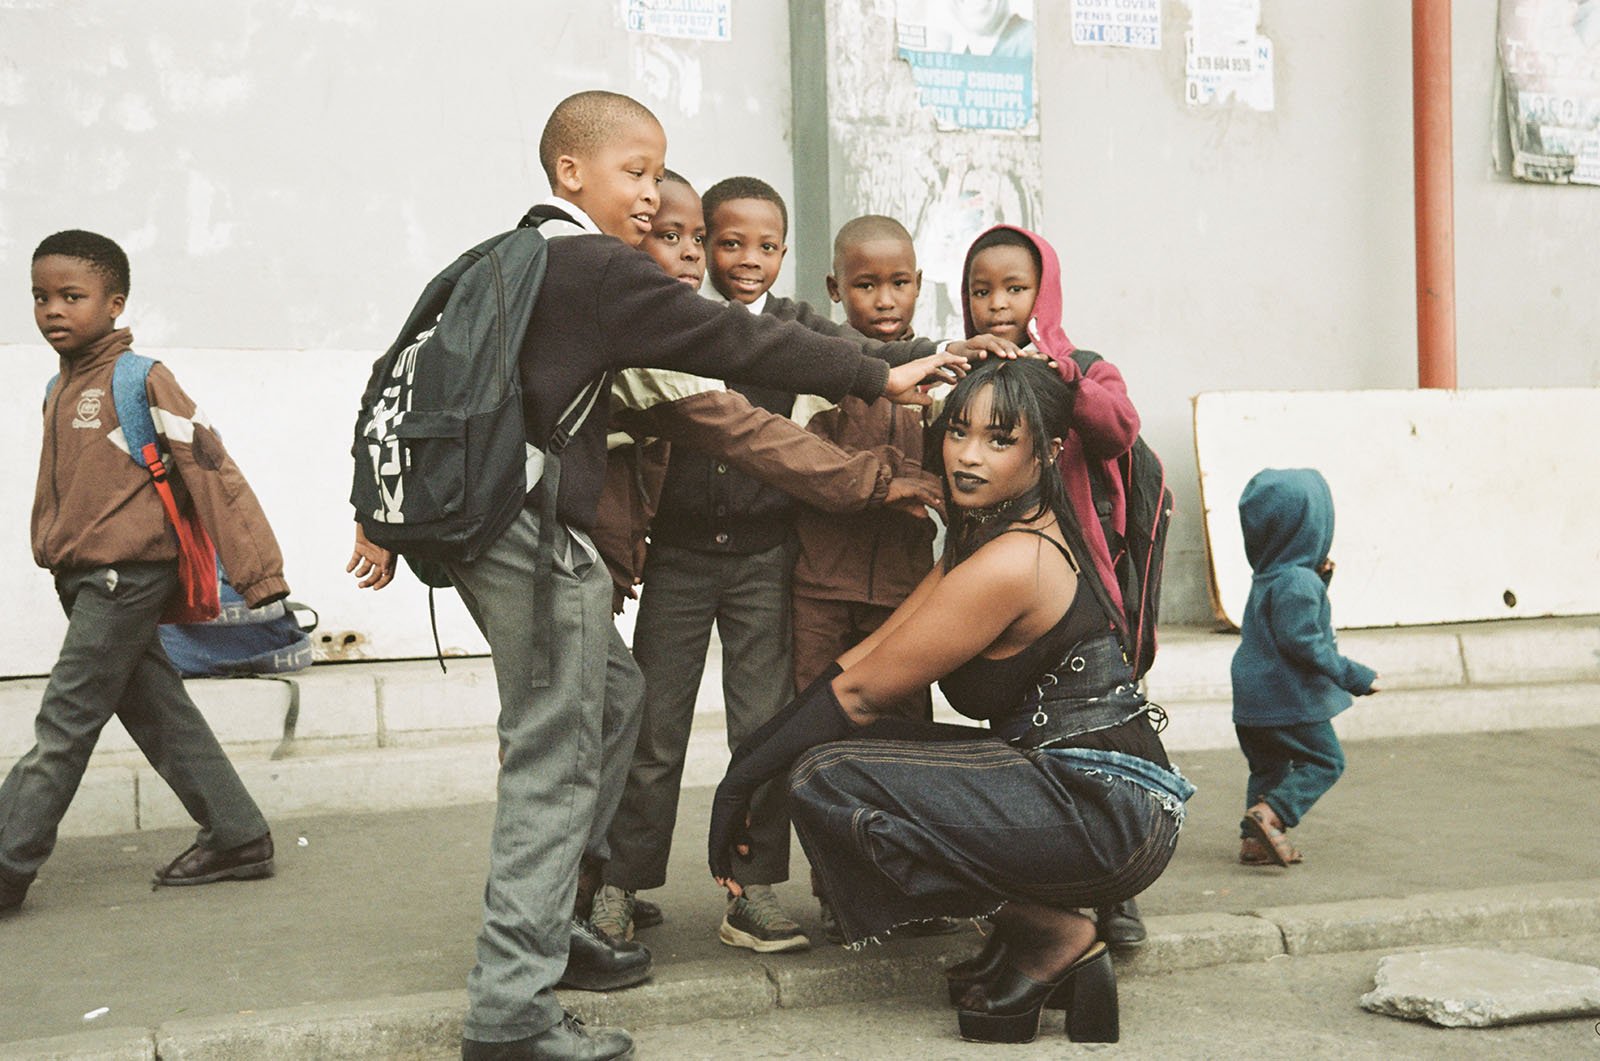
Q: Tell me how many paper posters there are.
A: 5